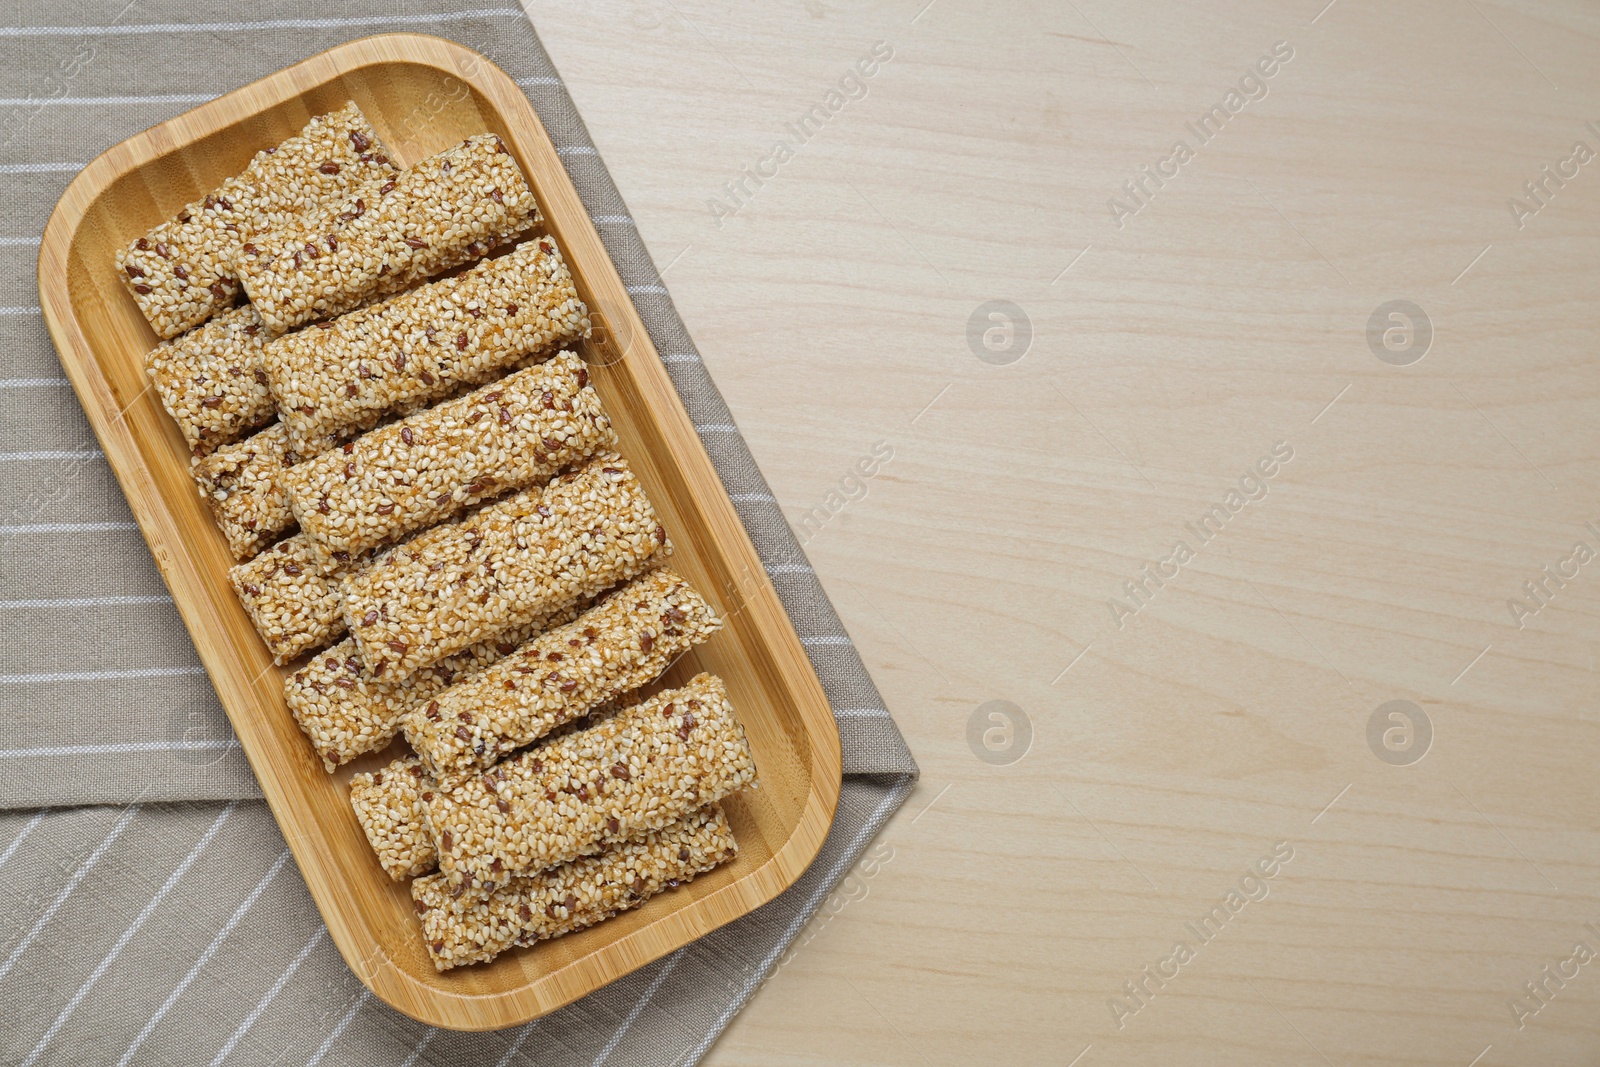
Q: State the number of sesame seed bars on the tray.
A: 13